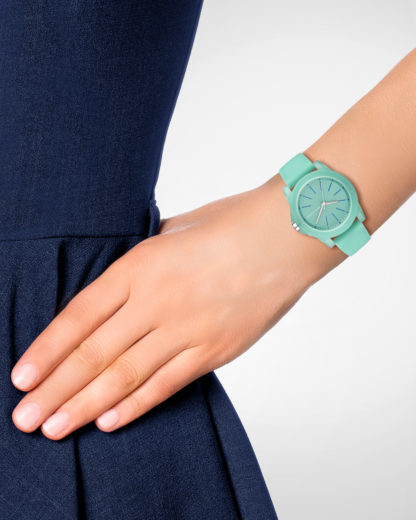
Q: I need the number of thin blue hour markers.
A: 10